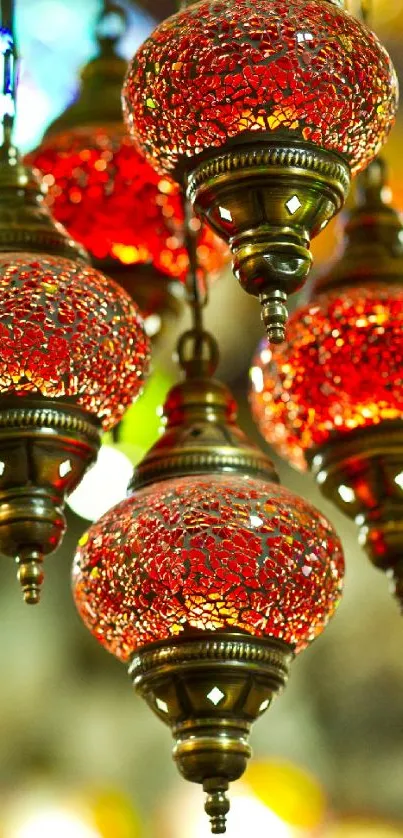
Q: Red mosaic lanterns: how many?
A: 5